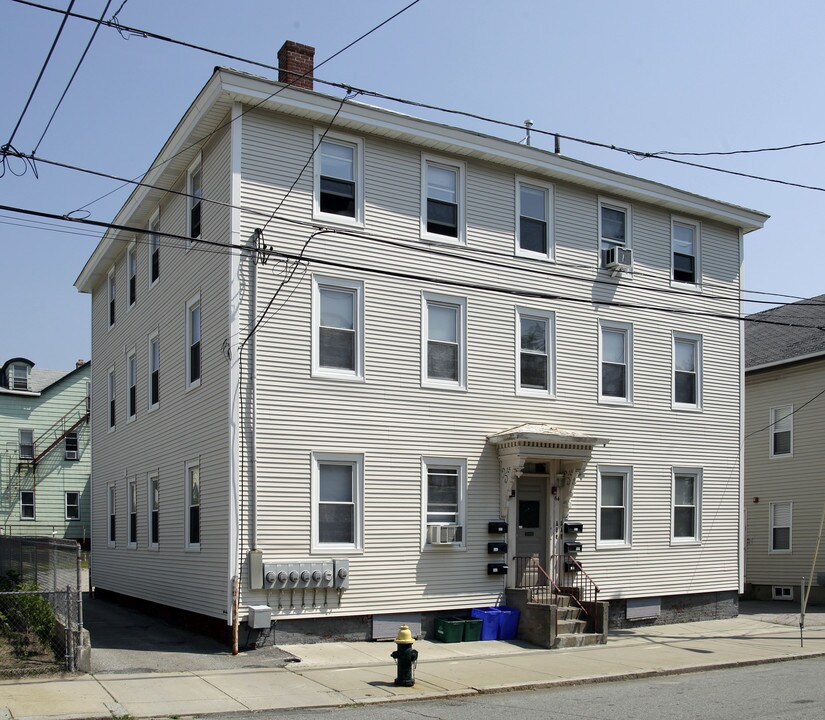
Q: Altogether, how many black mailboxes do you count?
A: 6